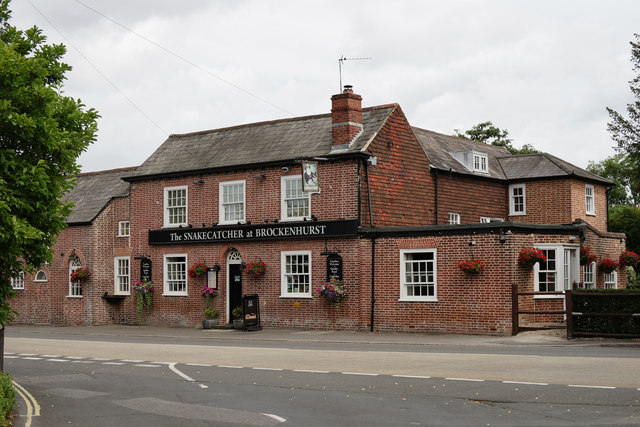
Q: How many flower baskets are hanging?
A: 11